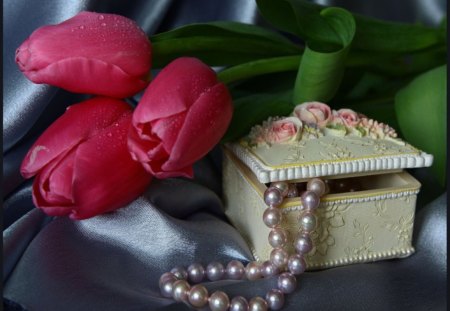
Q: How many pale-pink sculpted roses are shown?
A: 3